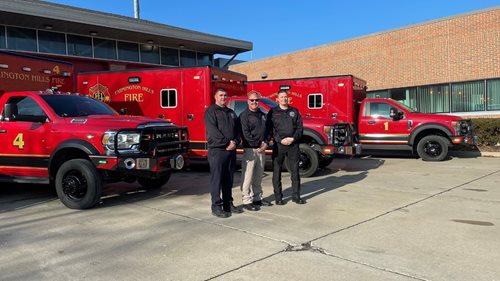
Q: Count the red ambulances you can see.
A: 3